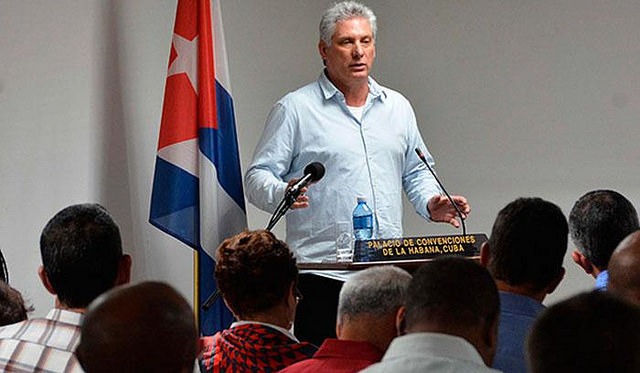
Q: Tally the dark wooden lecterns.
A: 1